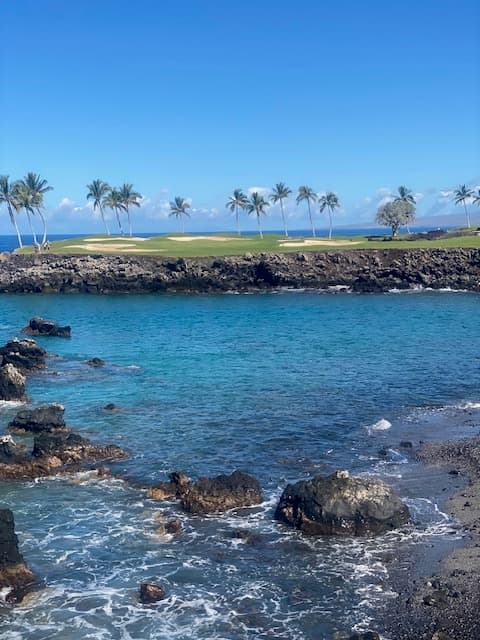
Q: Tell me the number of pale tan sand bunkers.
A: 4